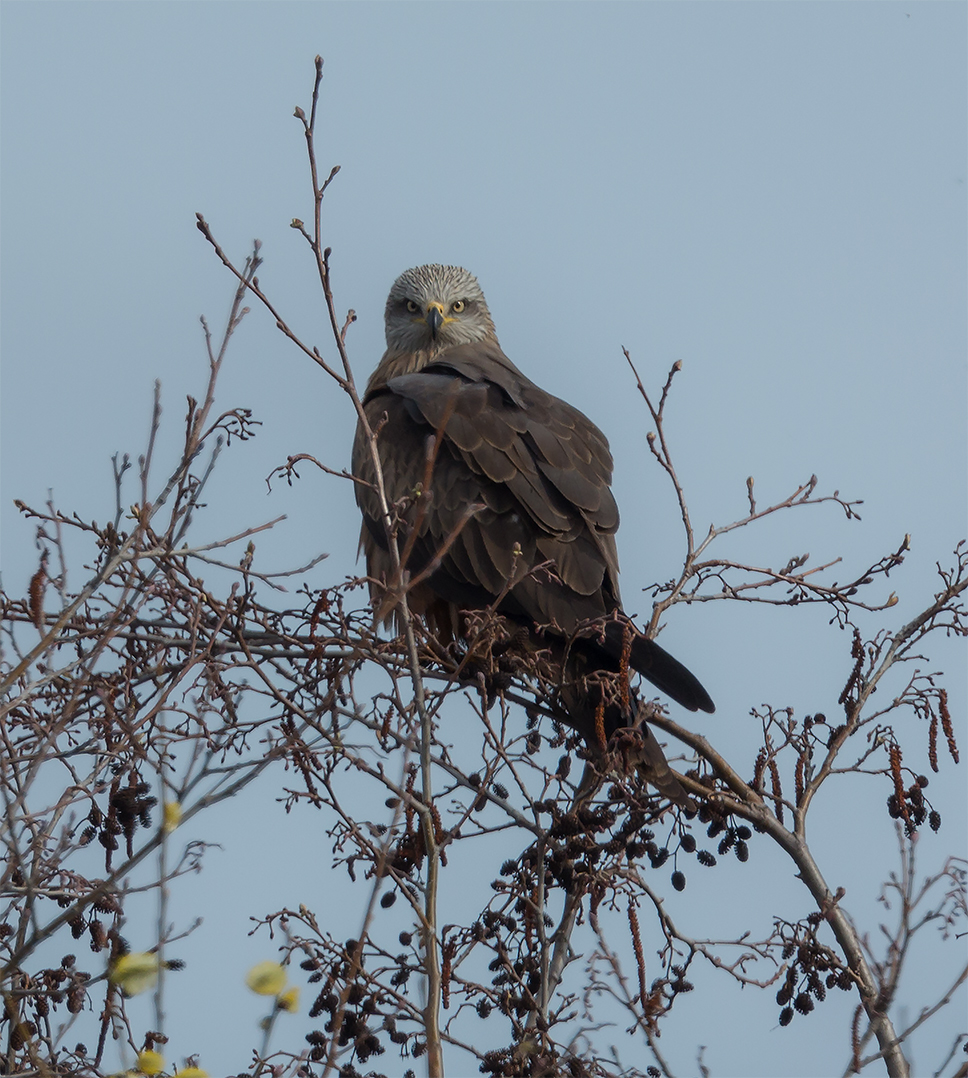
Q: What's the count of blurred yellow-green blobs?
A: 6